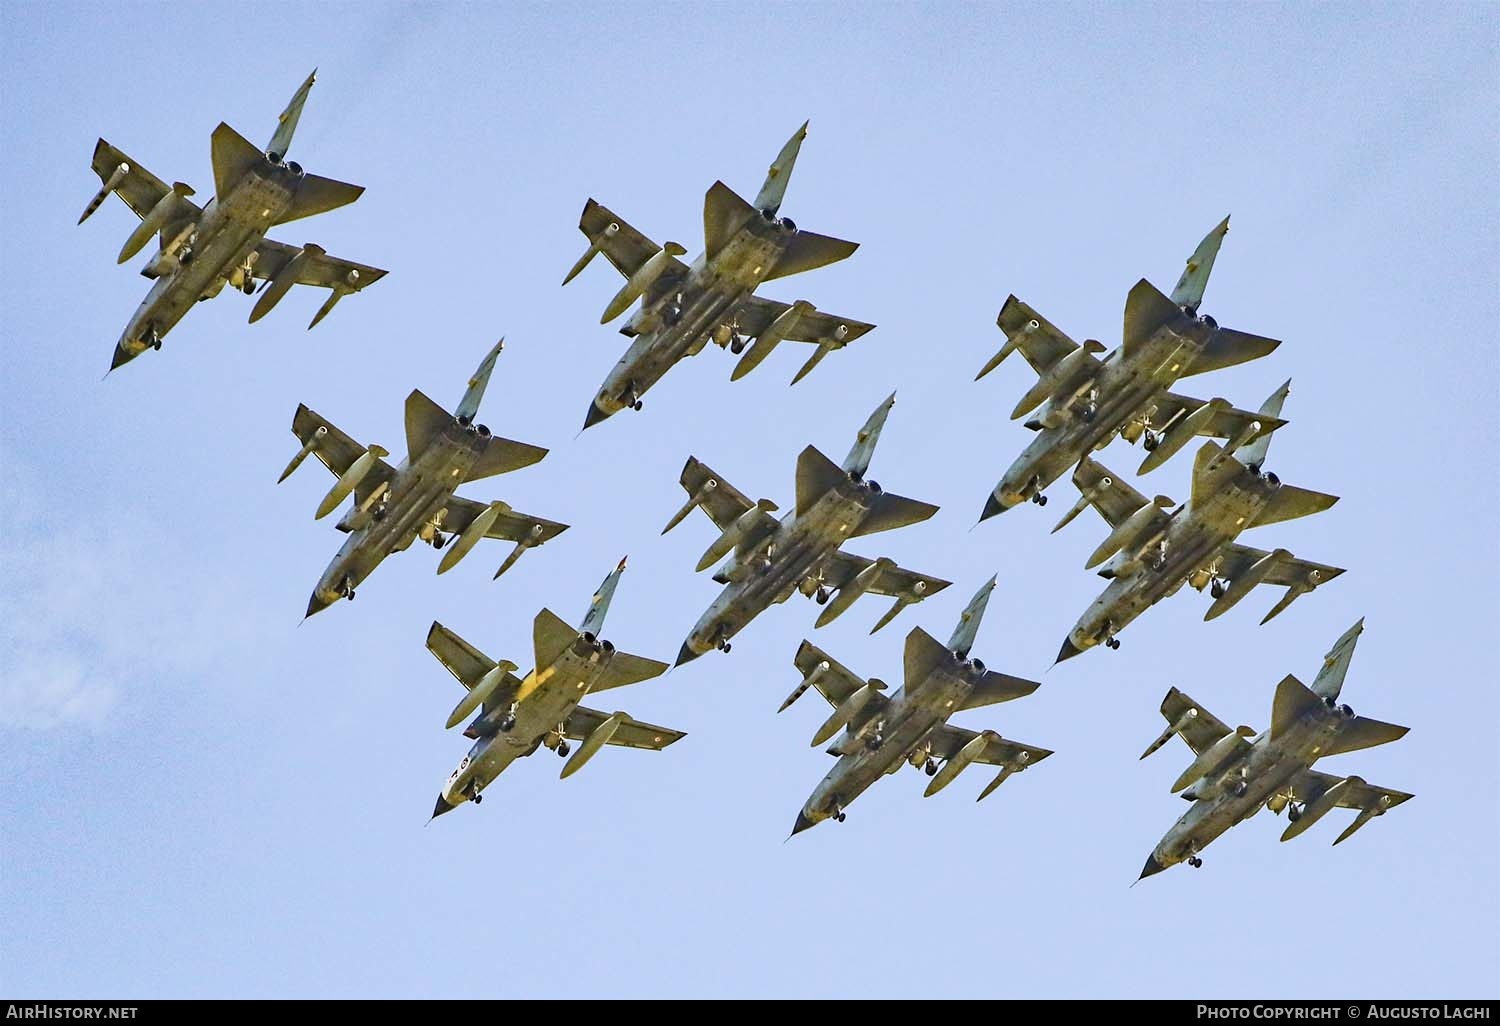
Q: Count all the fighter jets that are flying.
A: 9